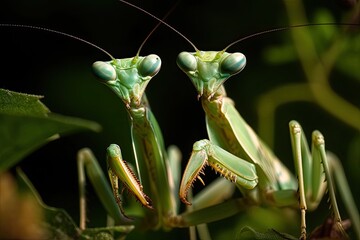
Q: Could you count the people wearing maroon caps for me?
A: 0